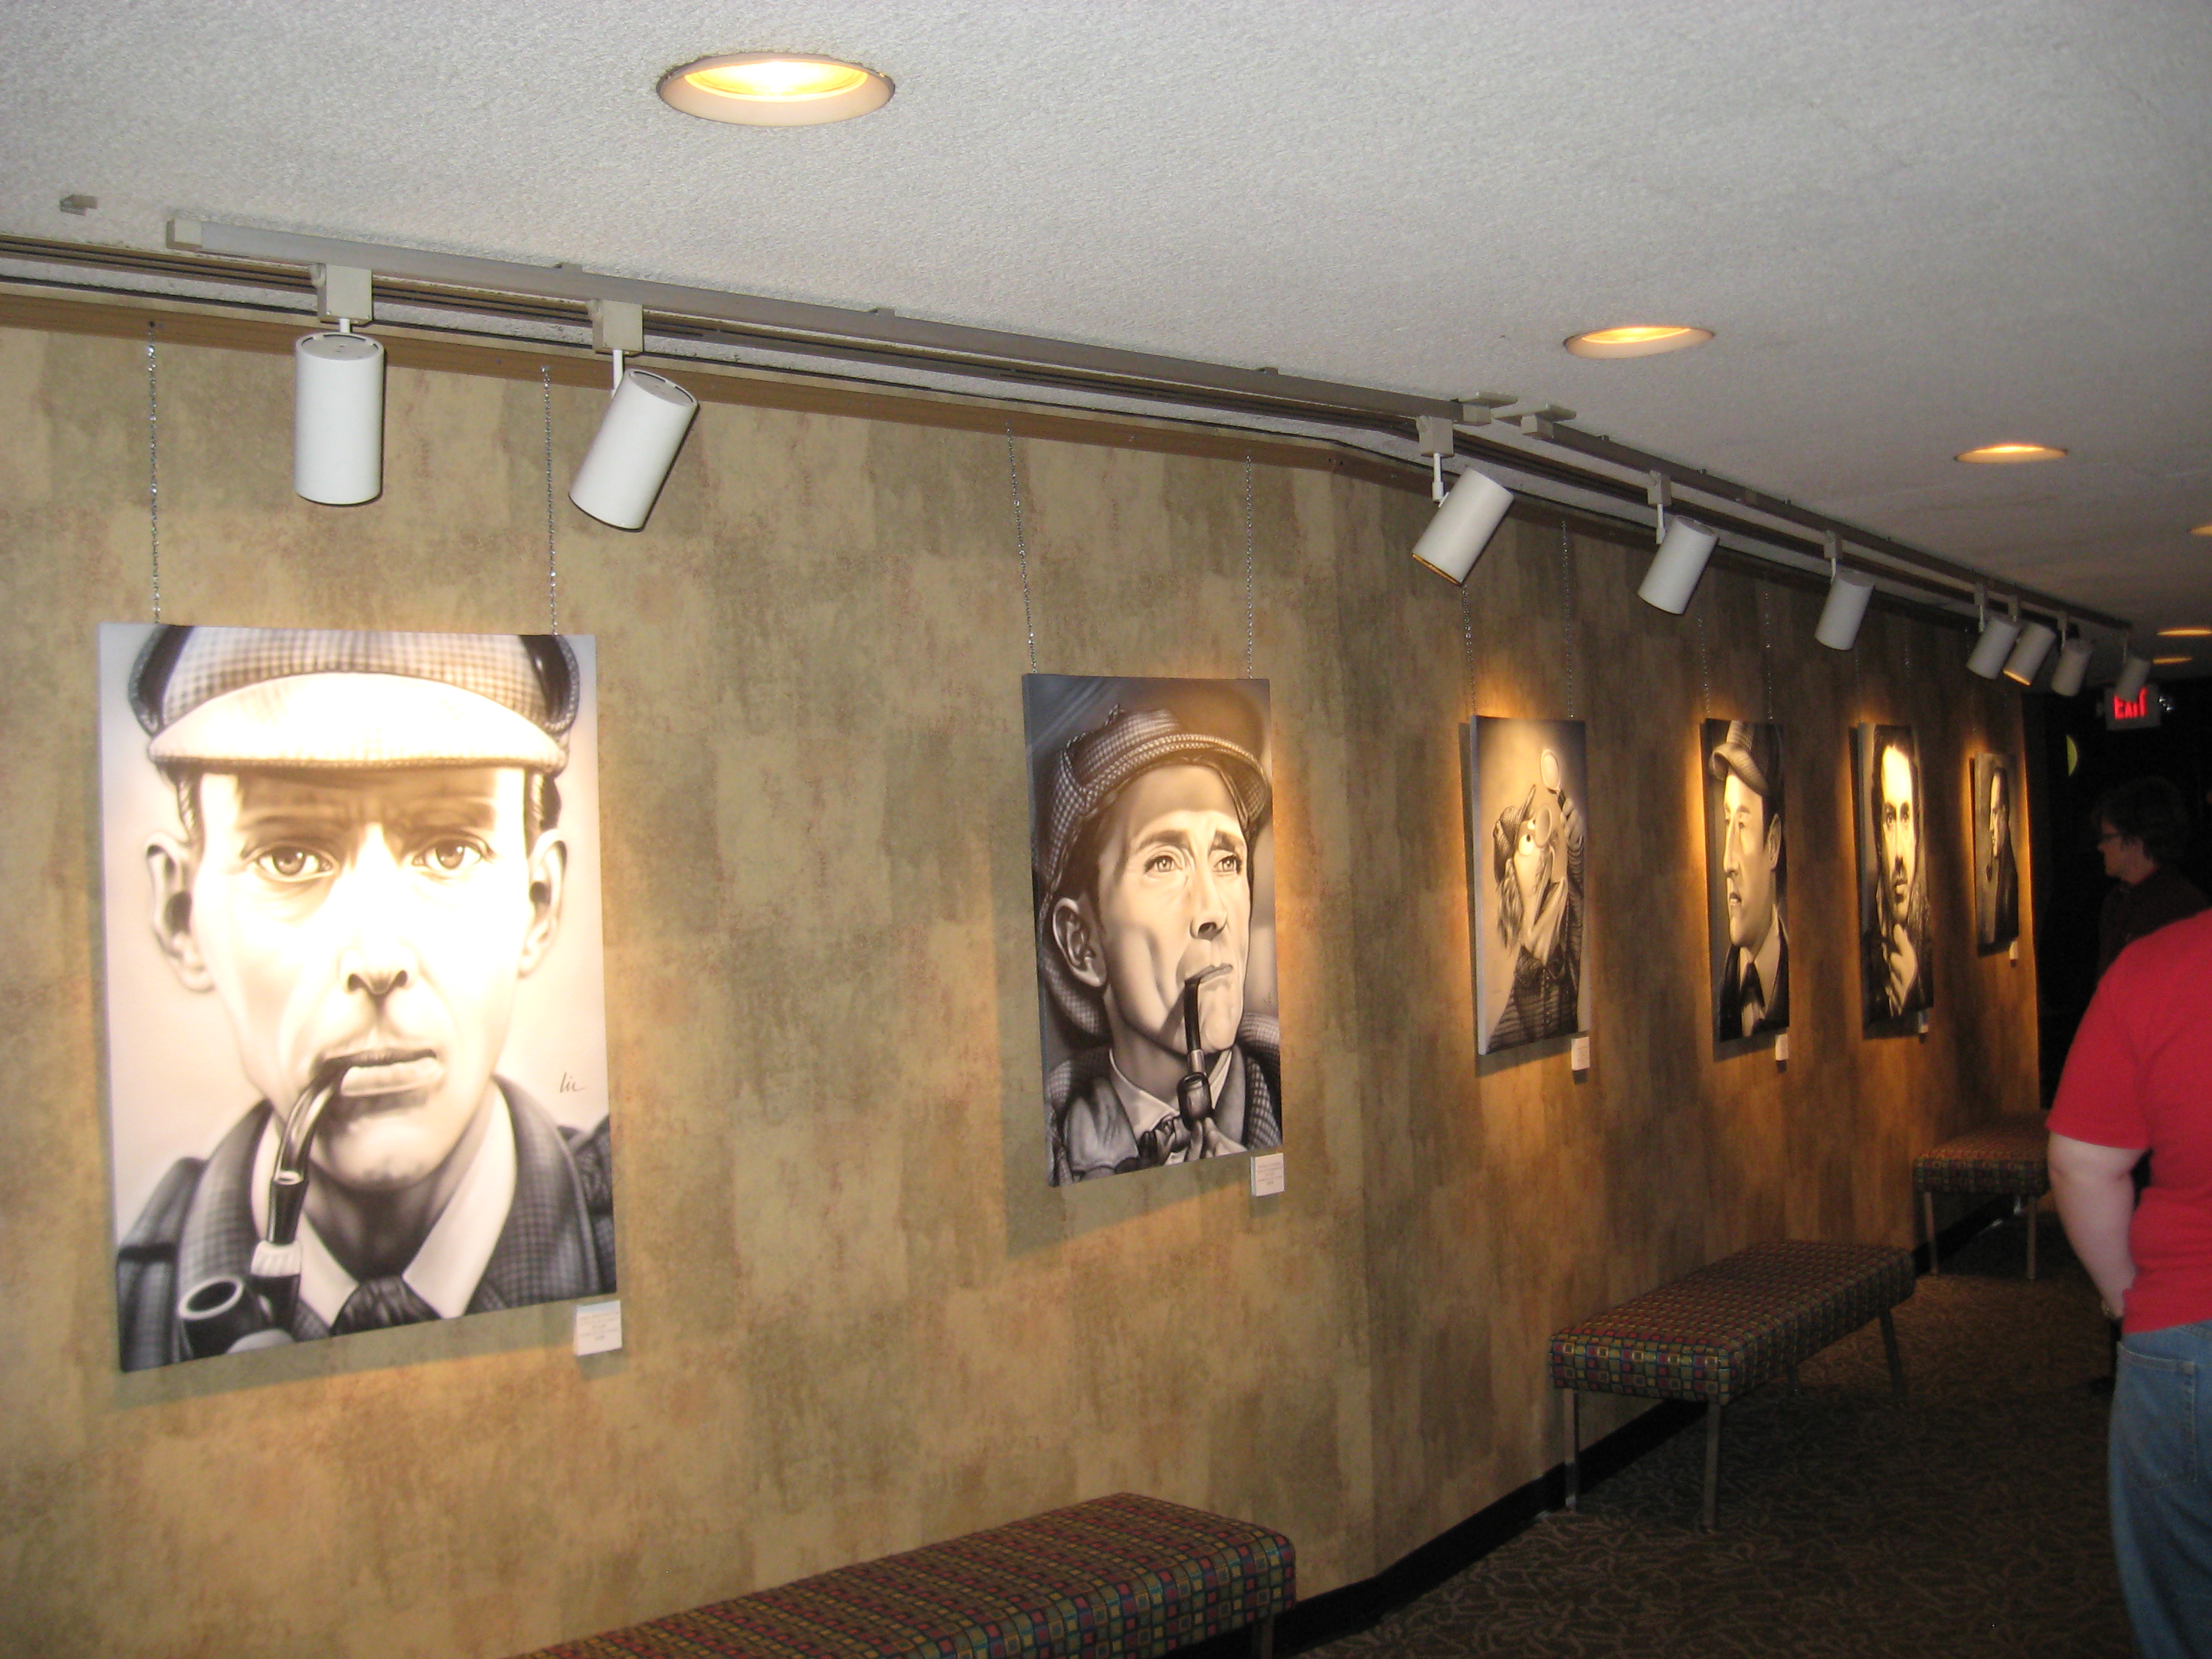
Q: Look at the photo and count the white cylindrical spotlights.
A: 9